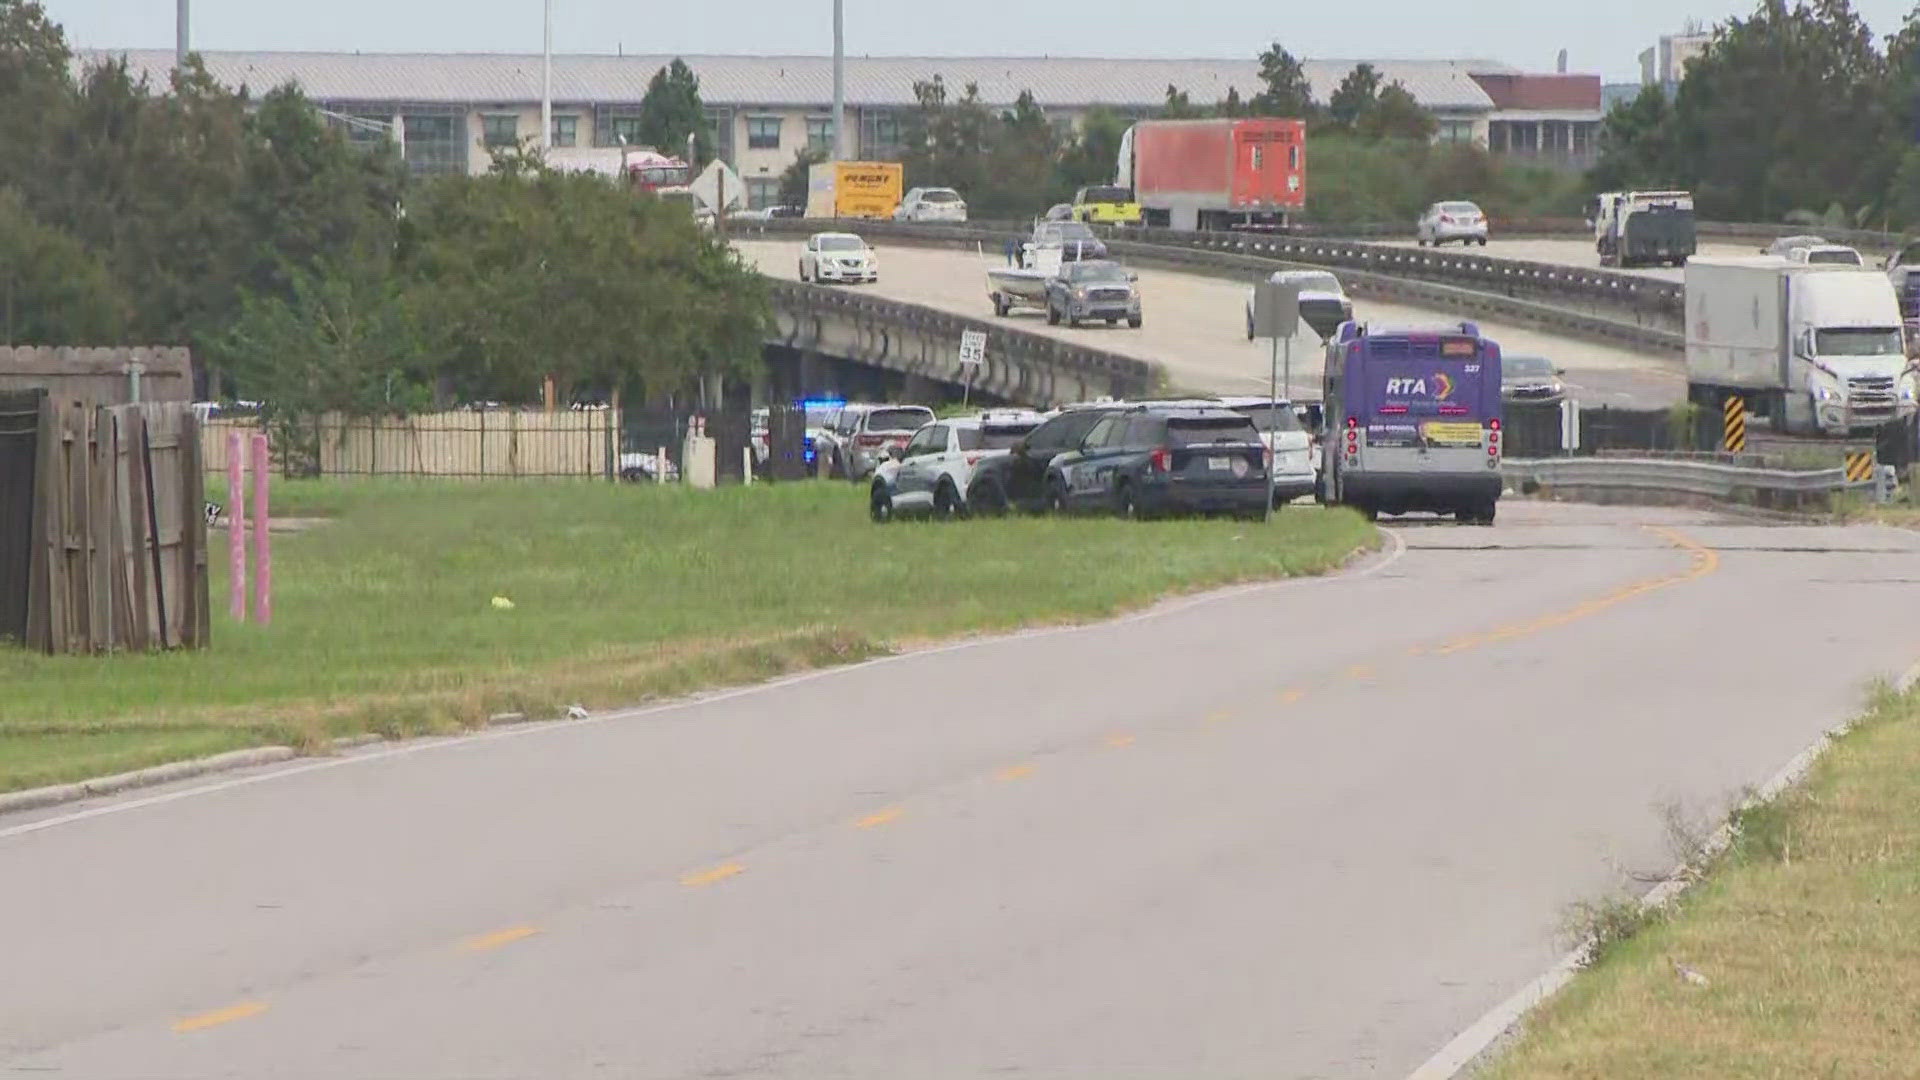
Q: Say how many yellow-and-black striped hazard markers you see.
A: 2